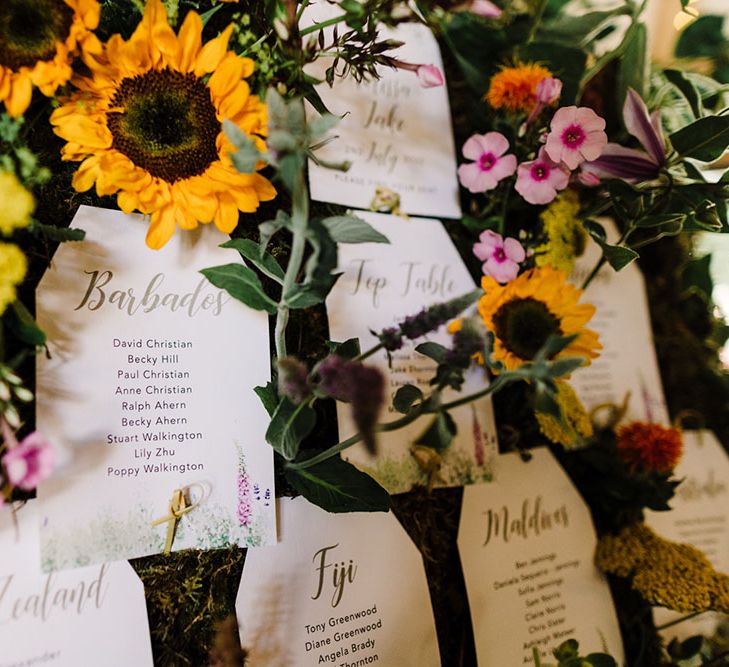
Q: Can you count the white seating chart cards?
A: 8